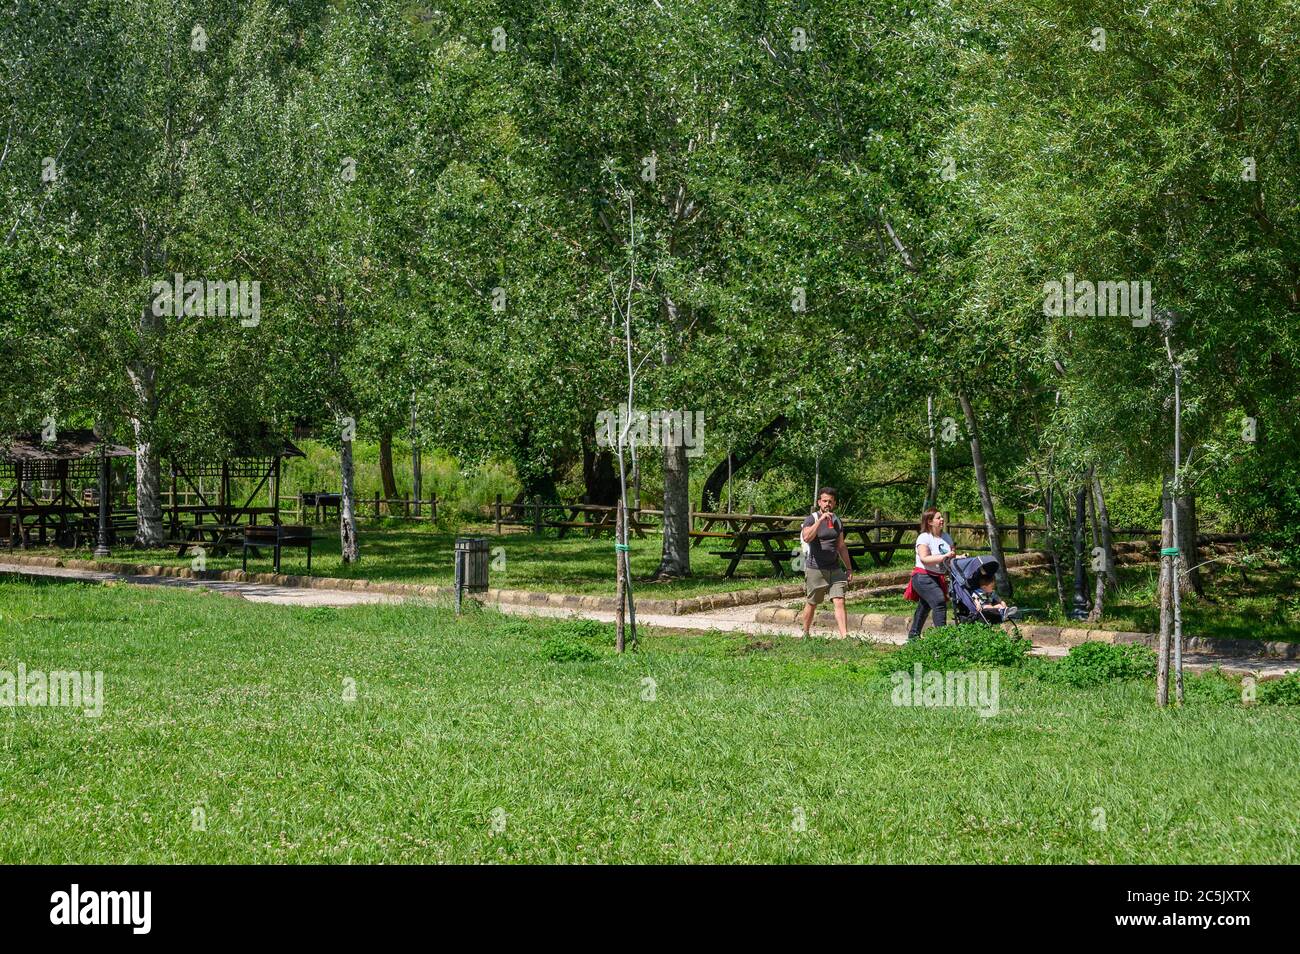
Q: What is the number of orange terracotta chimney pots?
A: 0